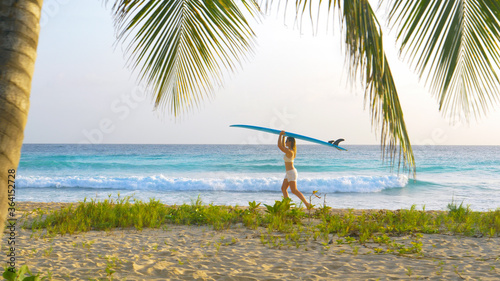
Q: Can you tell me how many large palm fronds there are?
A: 3